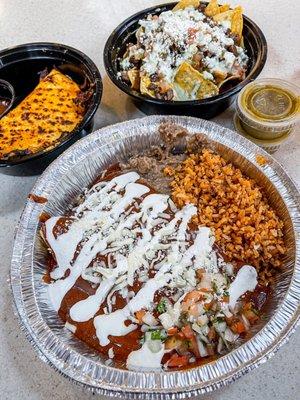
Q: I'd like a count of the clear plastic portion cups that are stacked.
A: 2